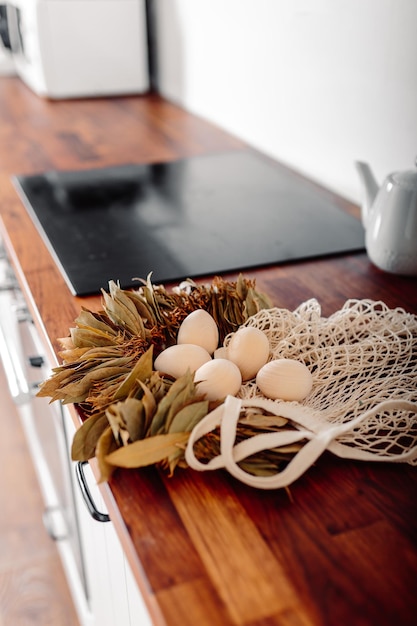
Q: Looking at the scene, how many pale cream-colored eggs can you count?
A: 5